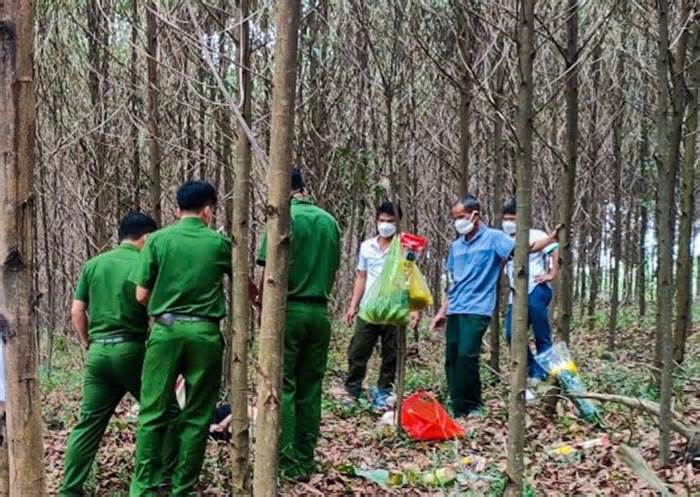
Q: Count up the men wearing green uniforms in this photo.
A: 3